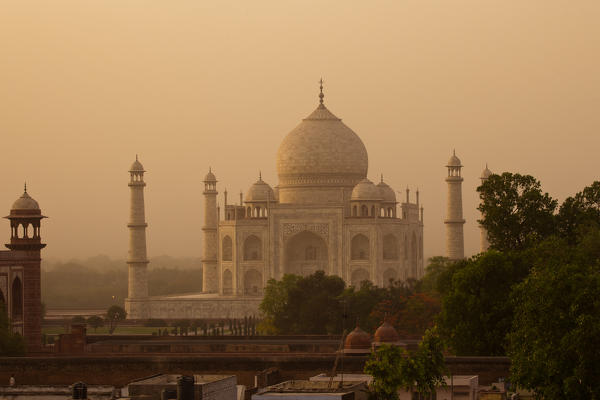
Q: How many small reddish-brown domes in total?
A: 2